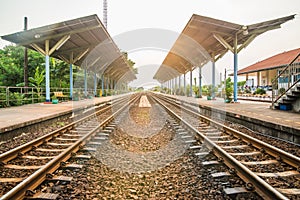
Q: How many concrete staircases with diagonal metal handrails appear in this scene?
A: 1